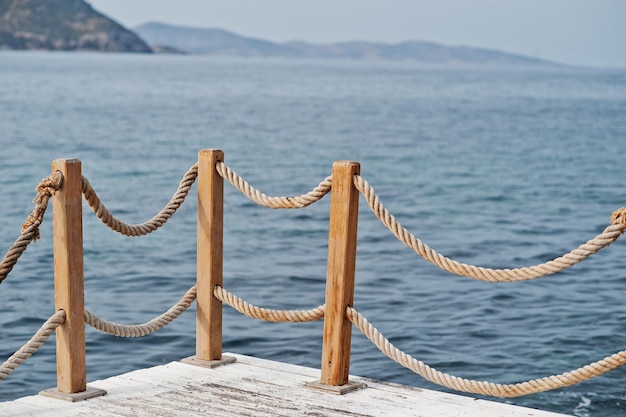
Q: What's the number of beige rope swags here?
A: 8